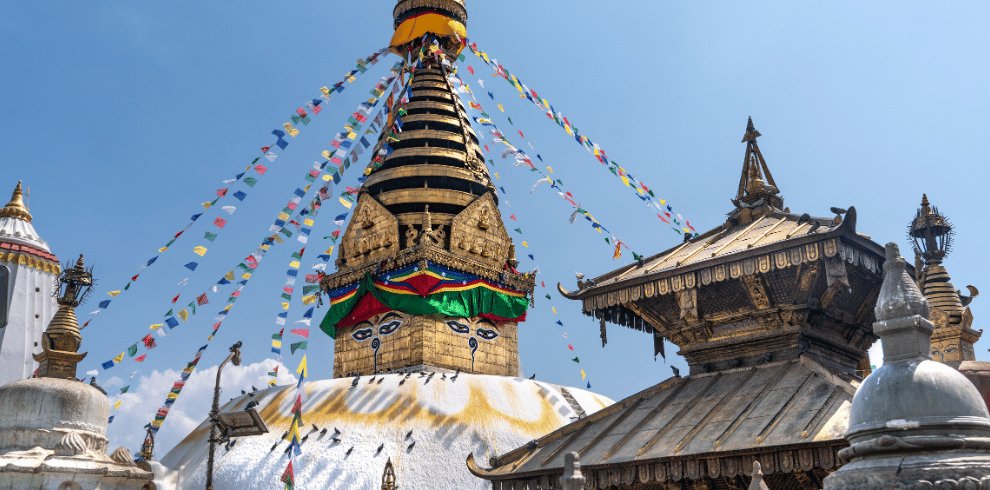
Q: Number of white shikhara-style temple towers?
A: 1